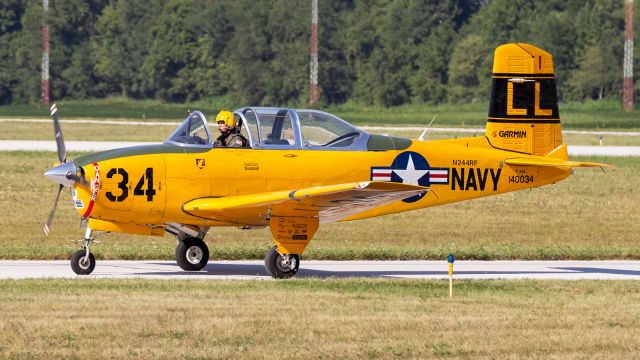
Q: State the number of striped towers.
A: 3